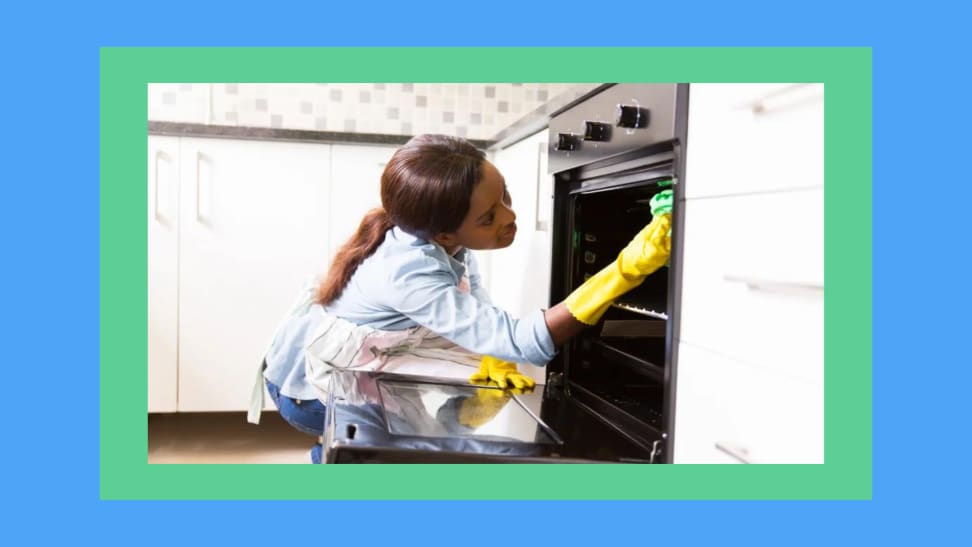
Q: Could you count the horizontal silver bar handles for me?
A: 3